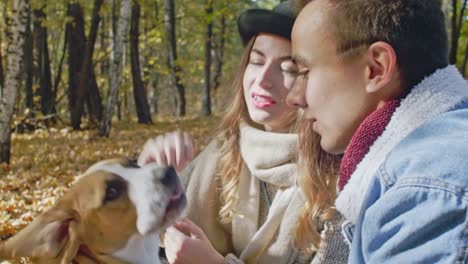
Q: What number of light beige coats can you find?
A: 1